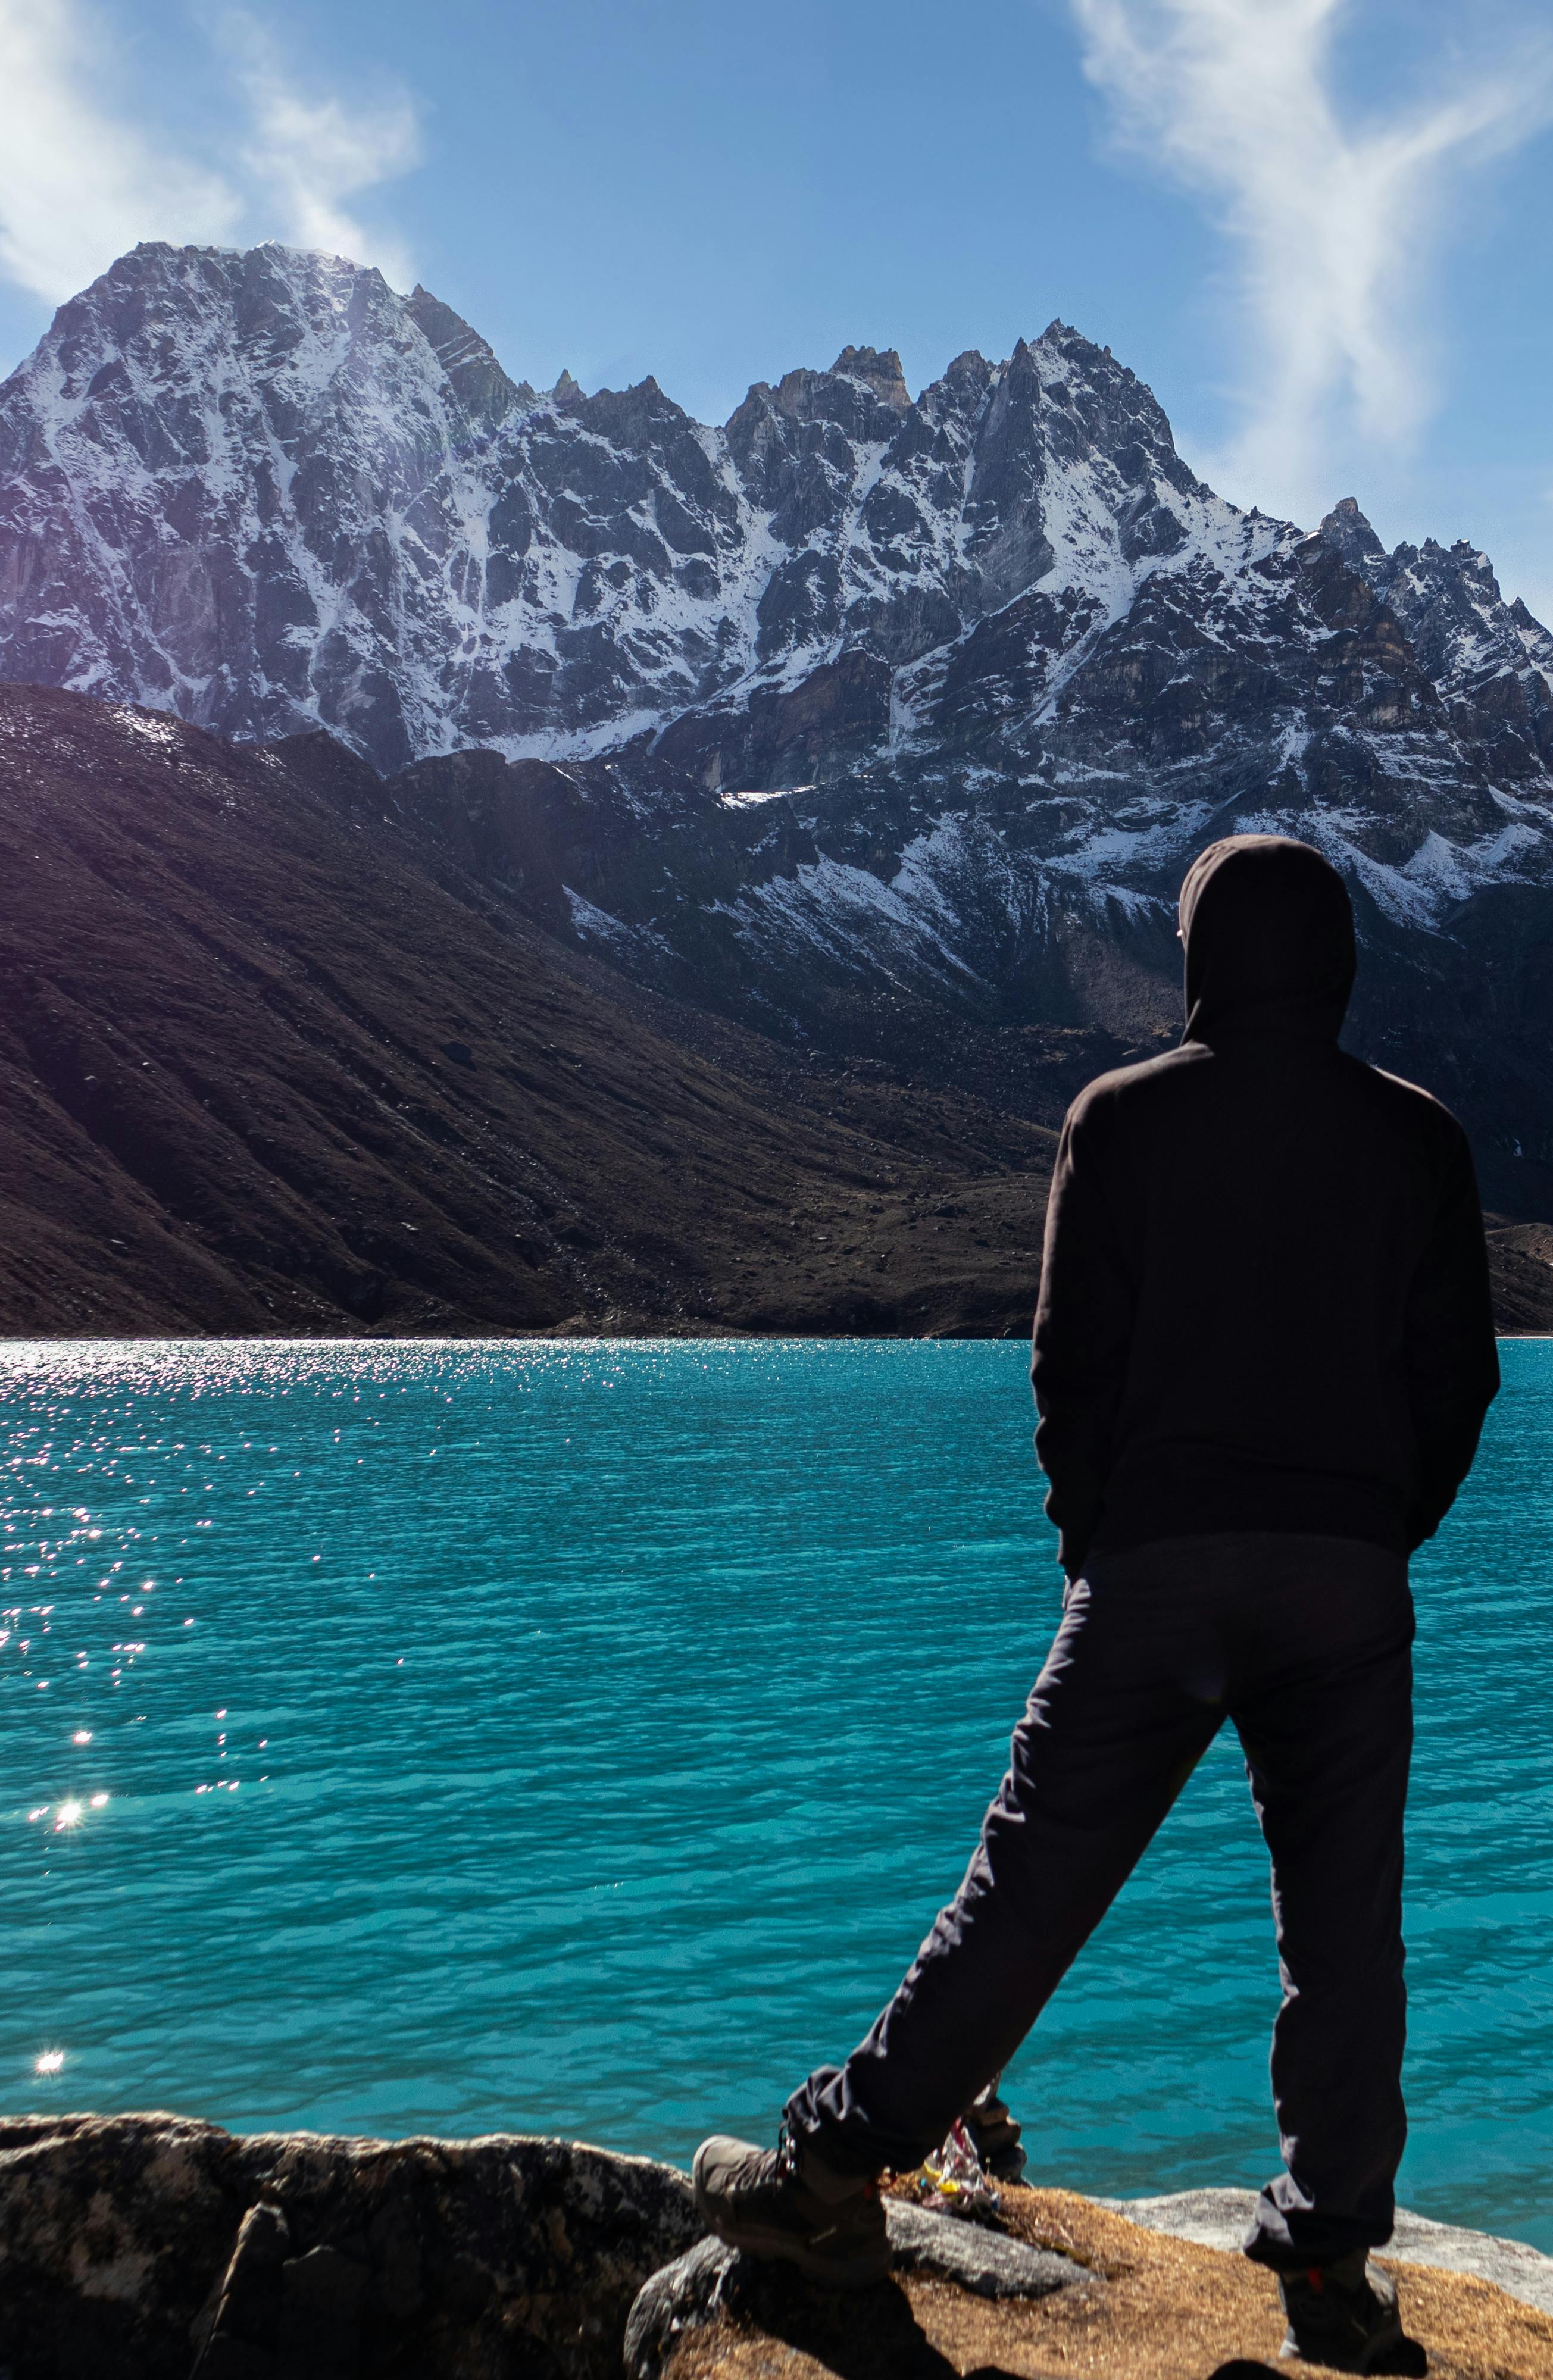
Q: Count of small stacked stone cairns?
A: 1